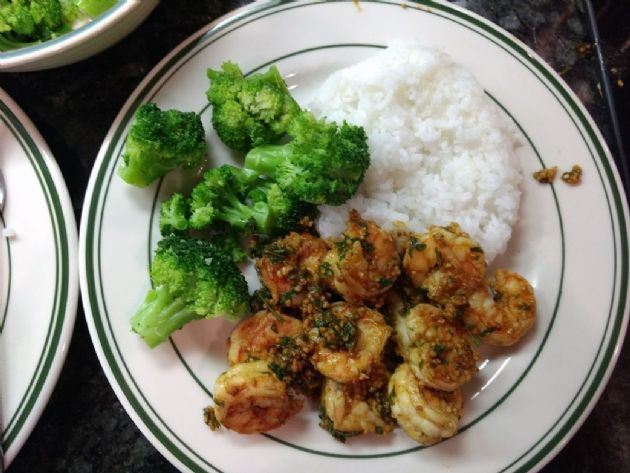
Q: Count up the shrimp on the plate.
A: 10